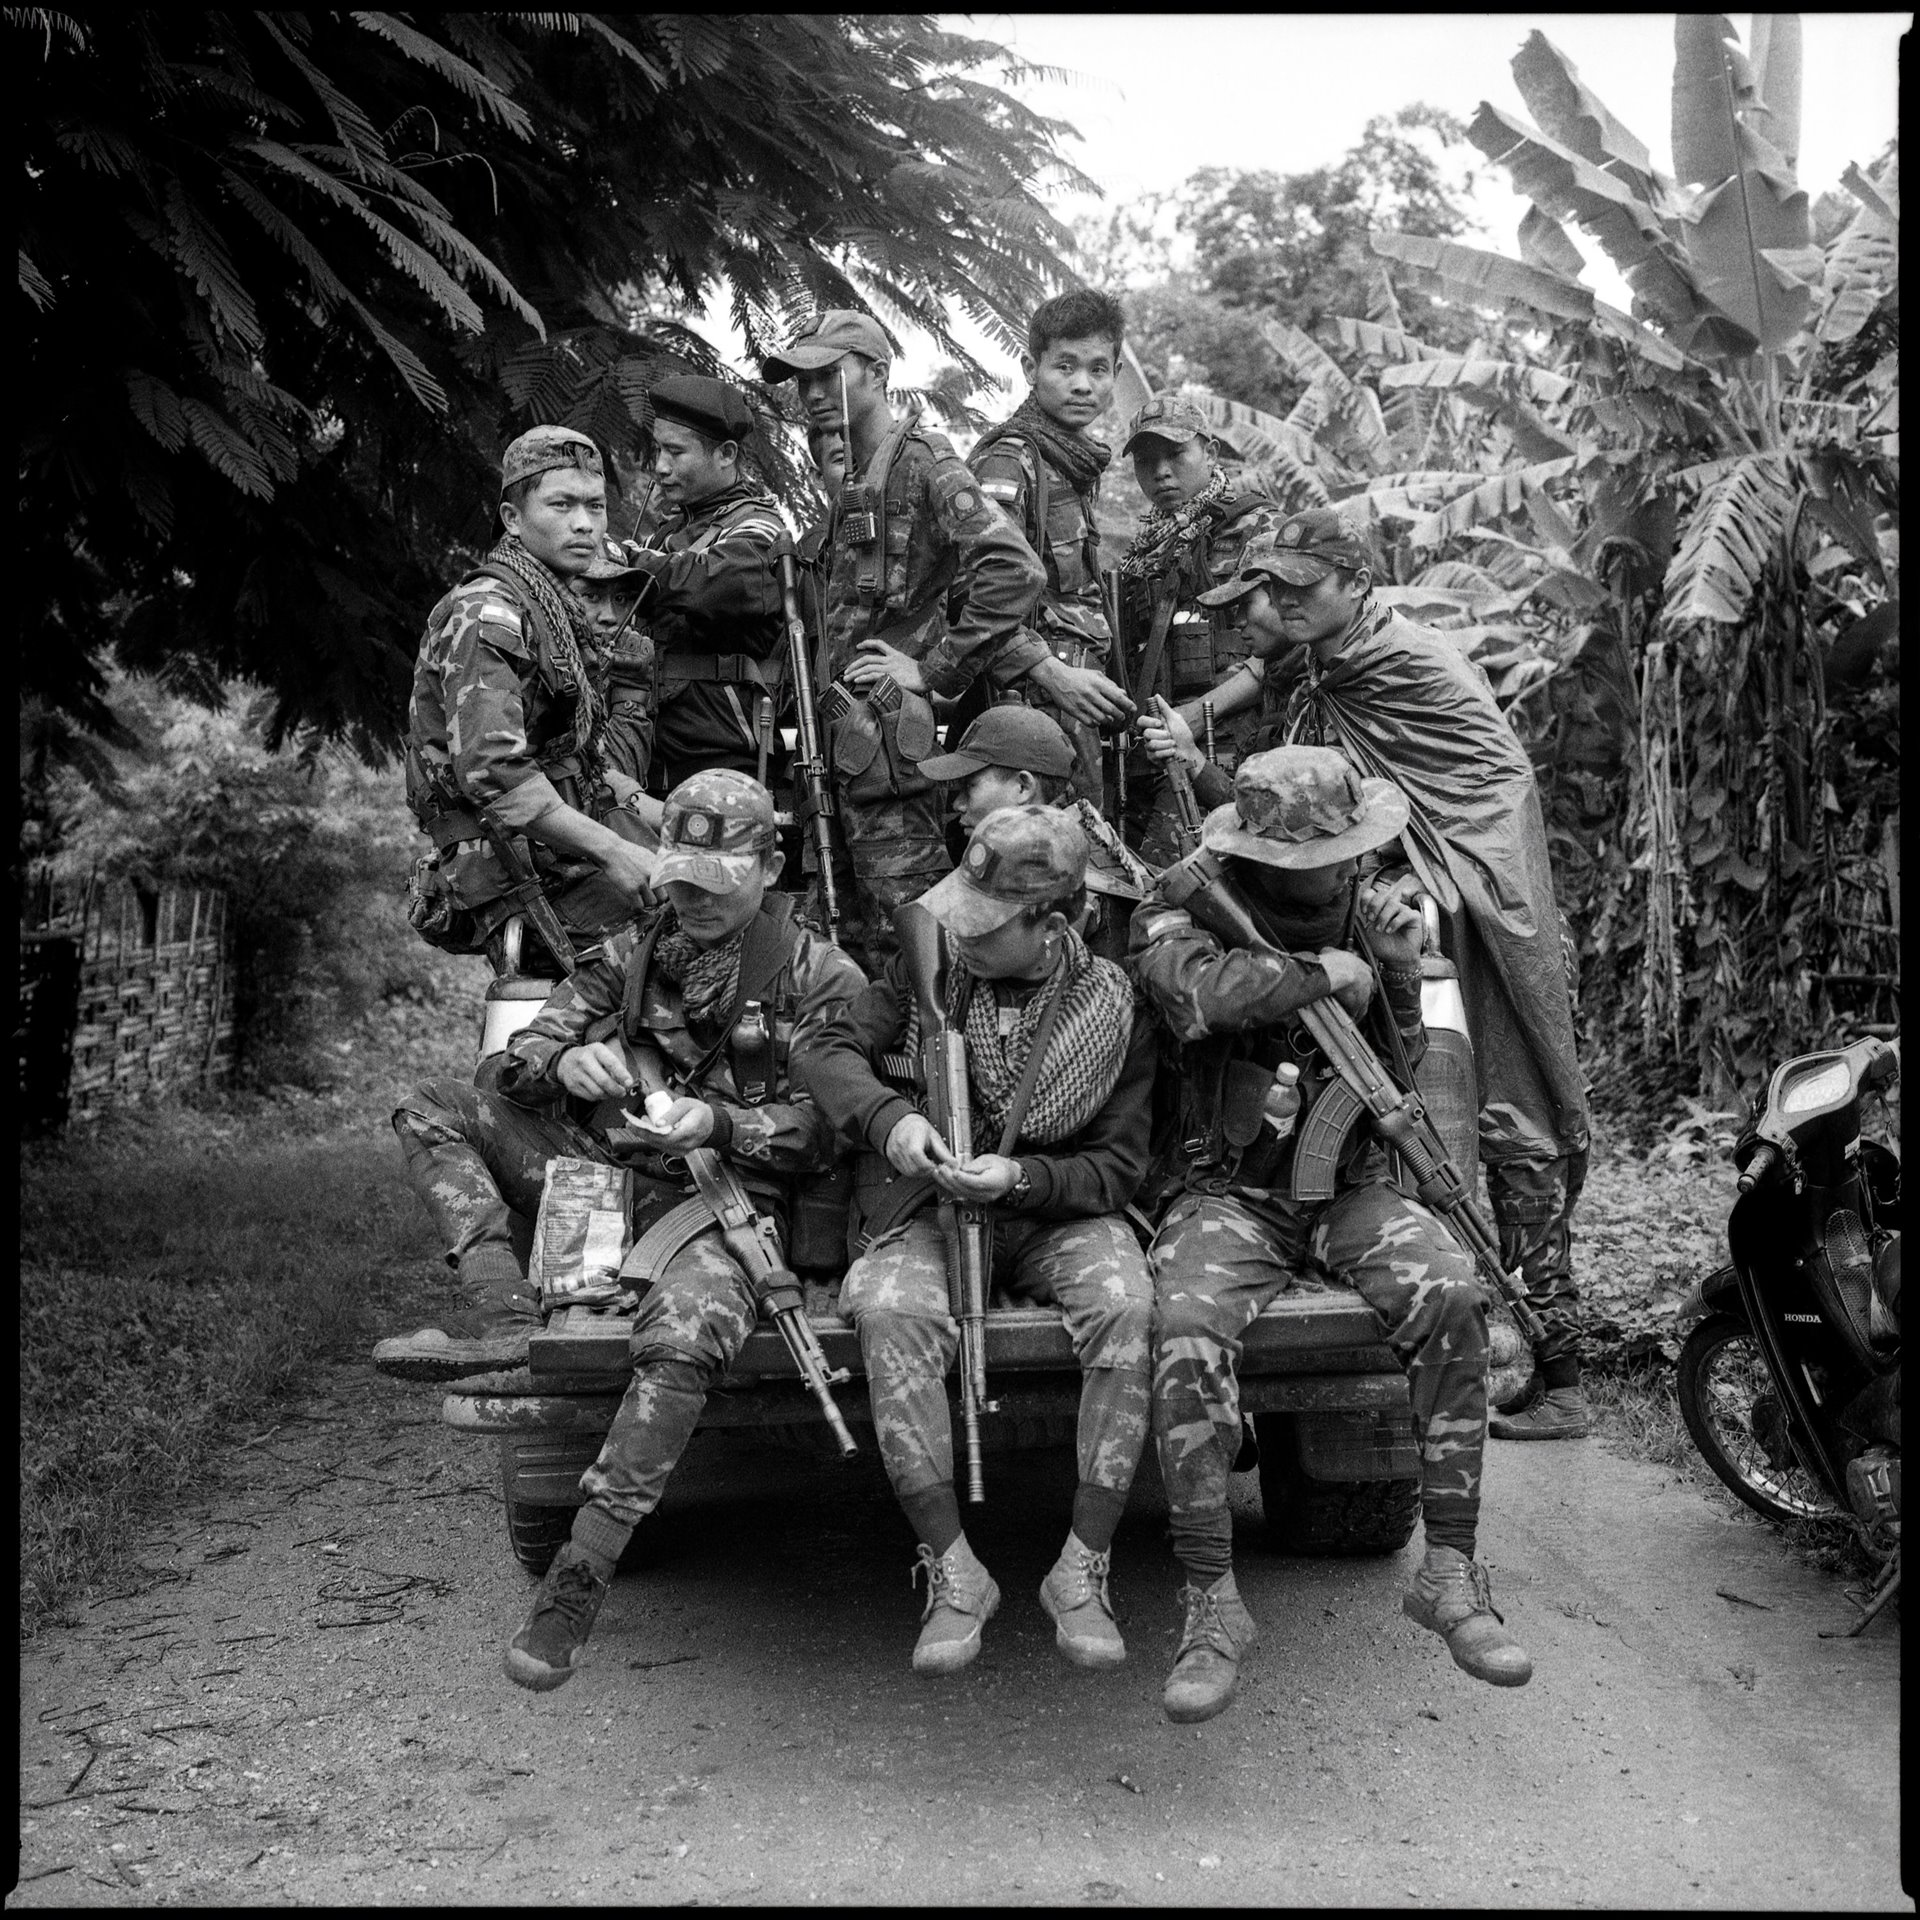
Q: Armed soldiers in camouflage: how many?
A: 13